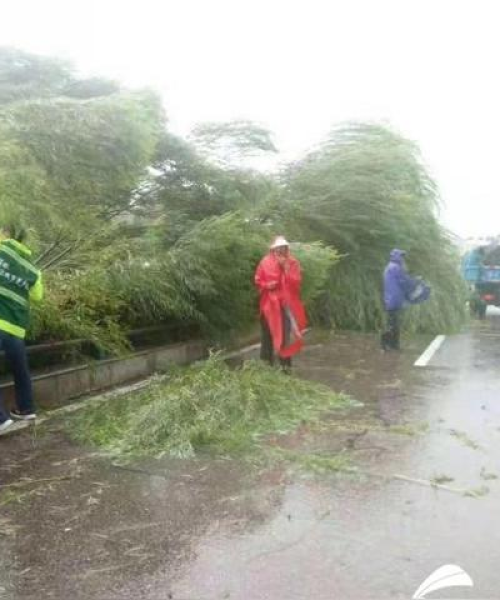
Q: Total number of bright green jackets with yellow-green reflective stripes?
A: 1